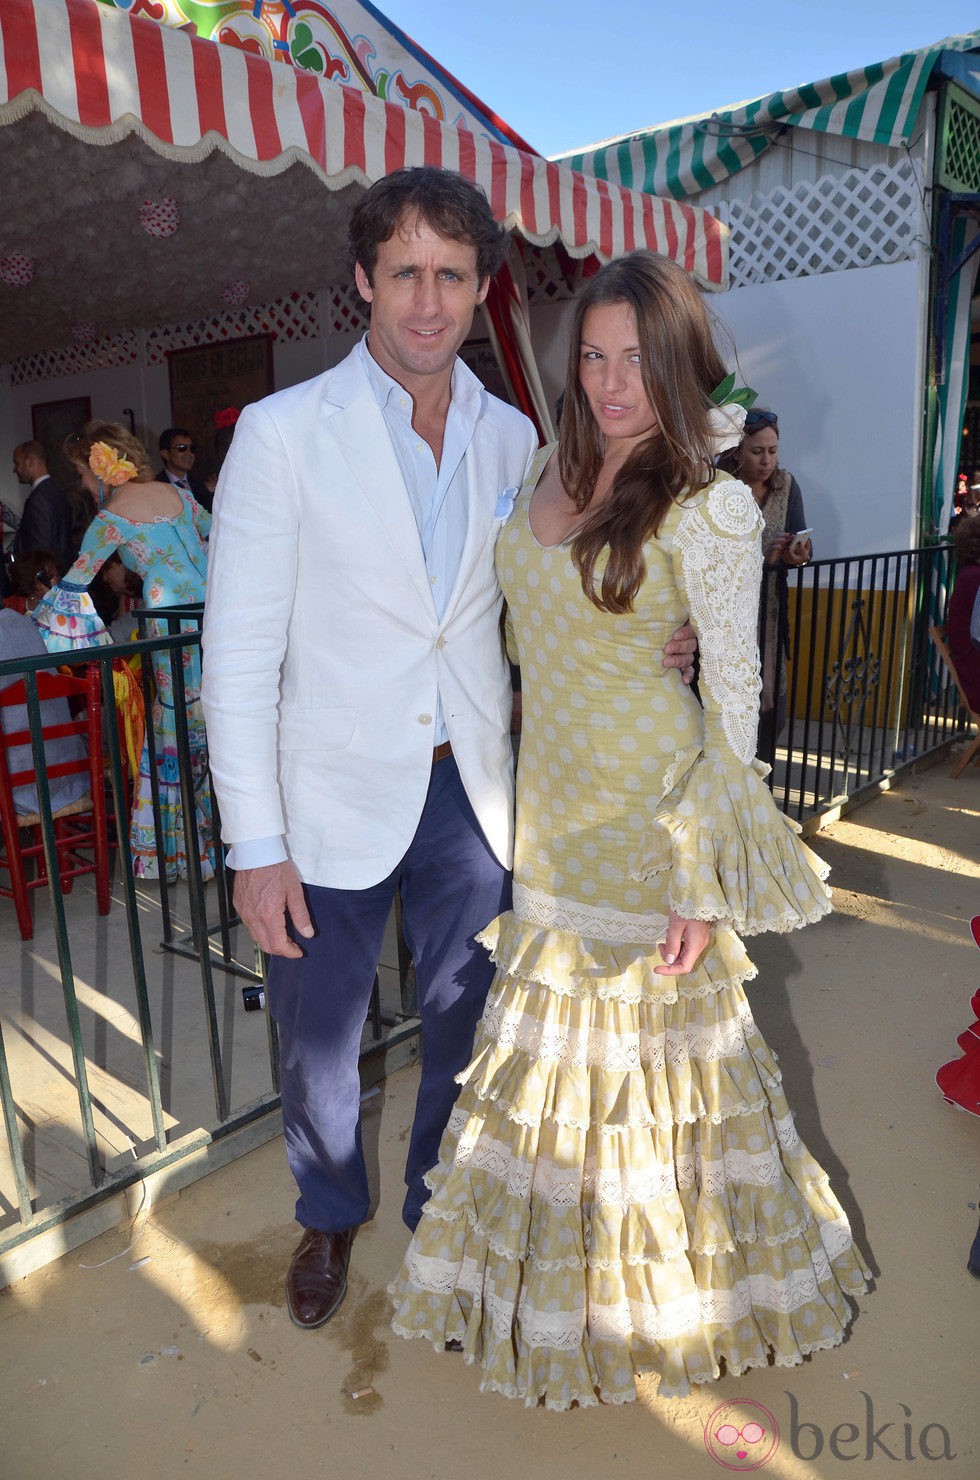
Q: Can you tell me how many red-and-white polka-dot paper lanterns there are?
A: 4